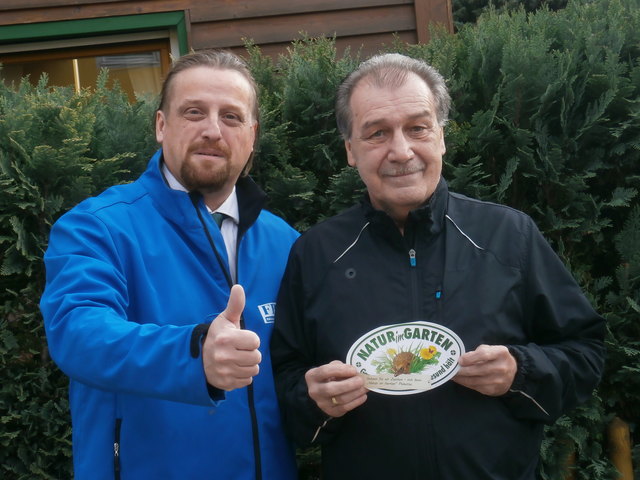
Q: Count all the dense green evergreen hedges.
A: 1